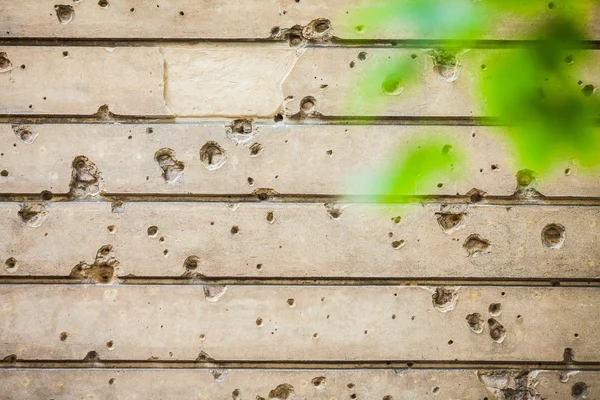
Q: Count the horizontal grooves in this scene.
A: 5